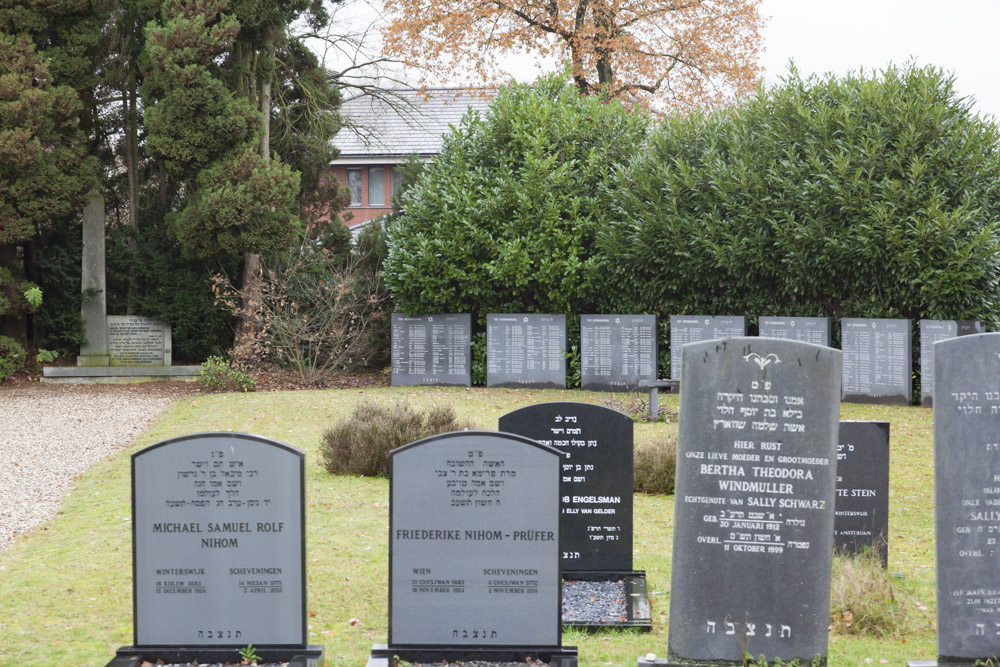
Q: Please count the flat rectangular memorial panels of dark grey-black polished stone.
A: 7